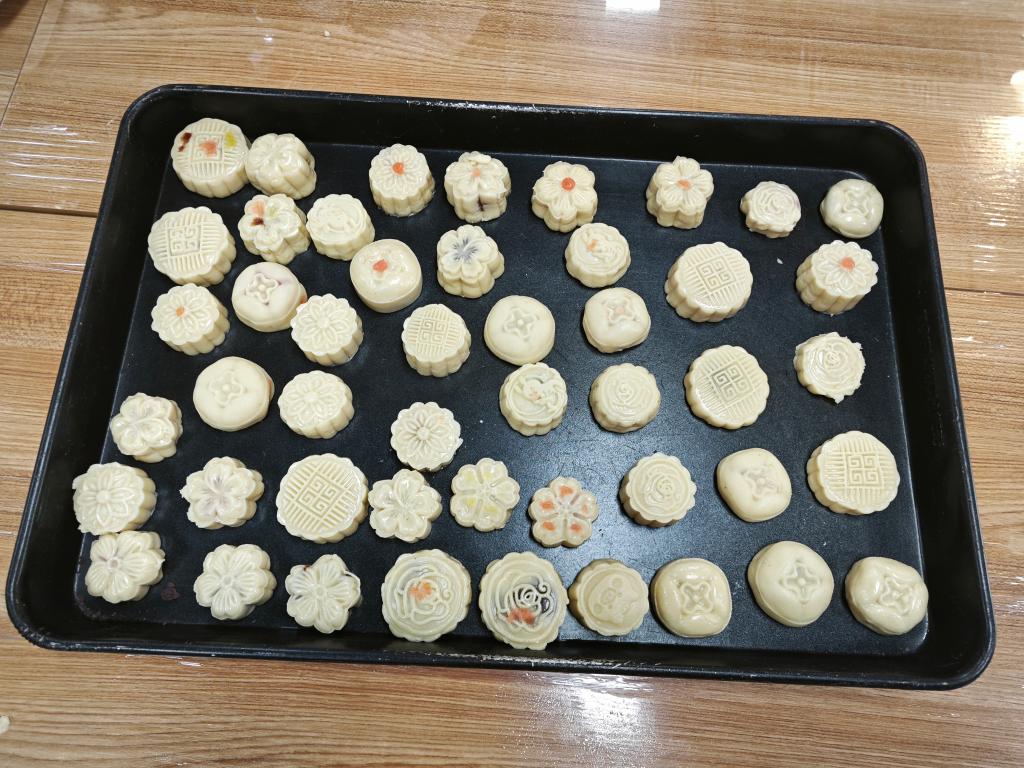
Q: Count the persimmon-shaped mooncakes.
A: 10